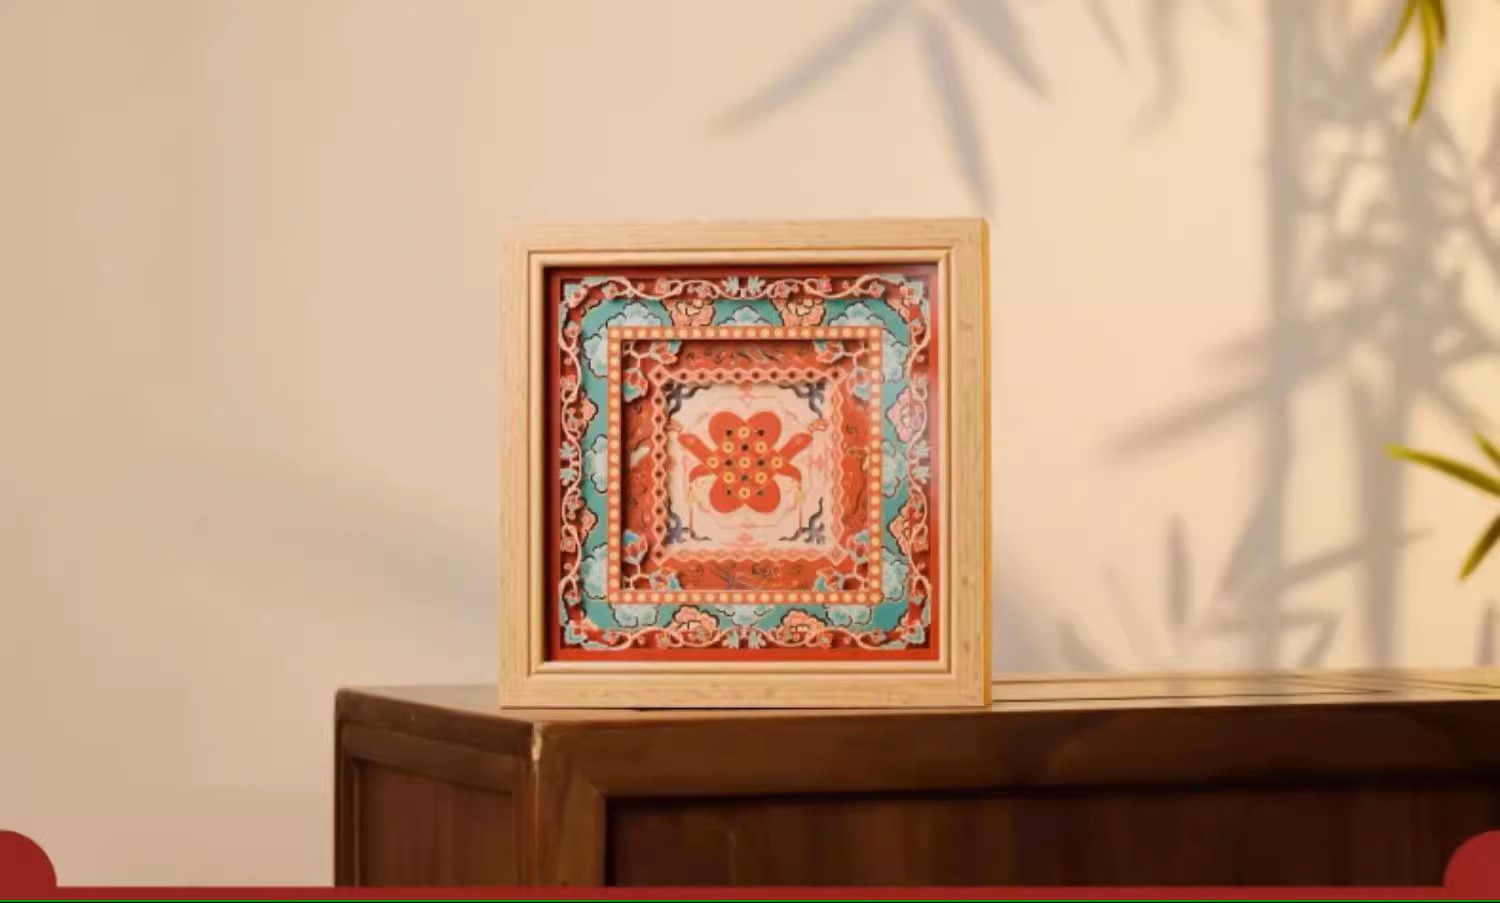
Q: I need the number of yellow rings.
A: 9